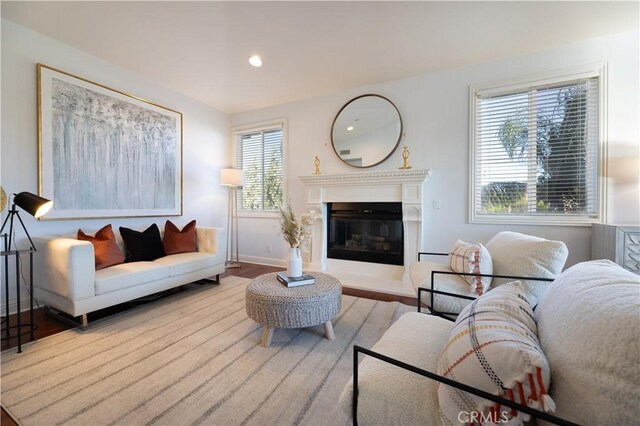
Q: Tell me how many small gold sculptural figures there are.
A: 2